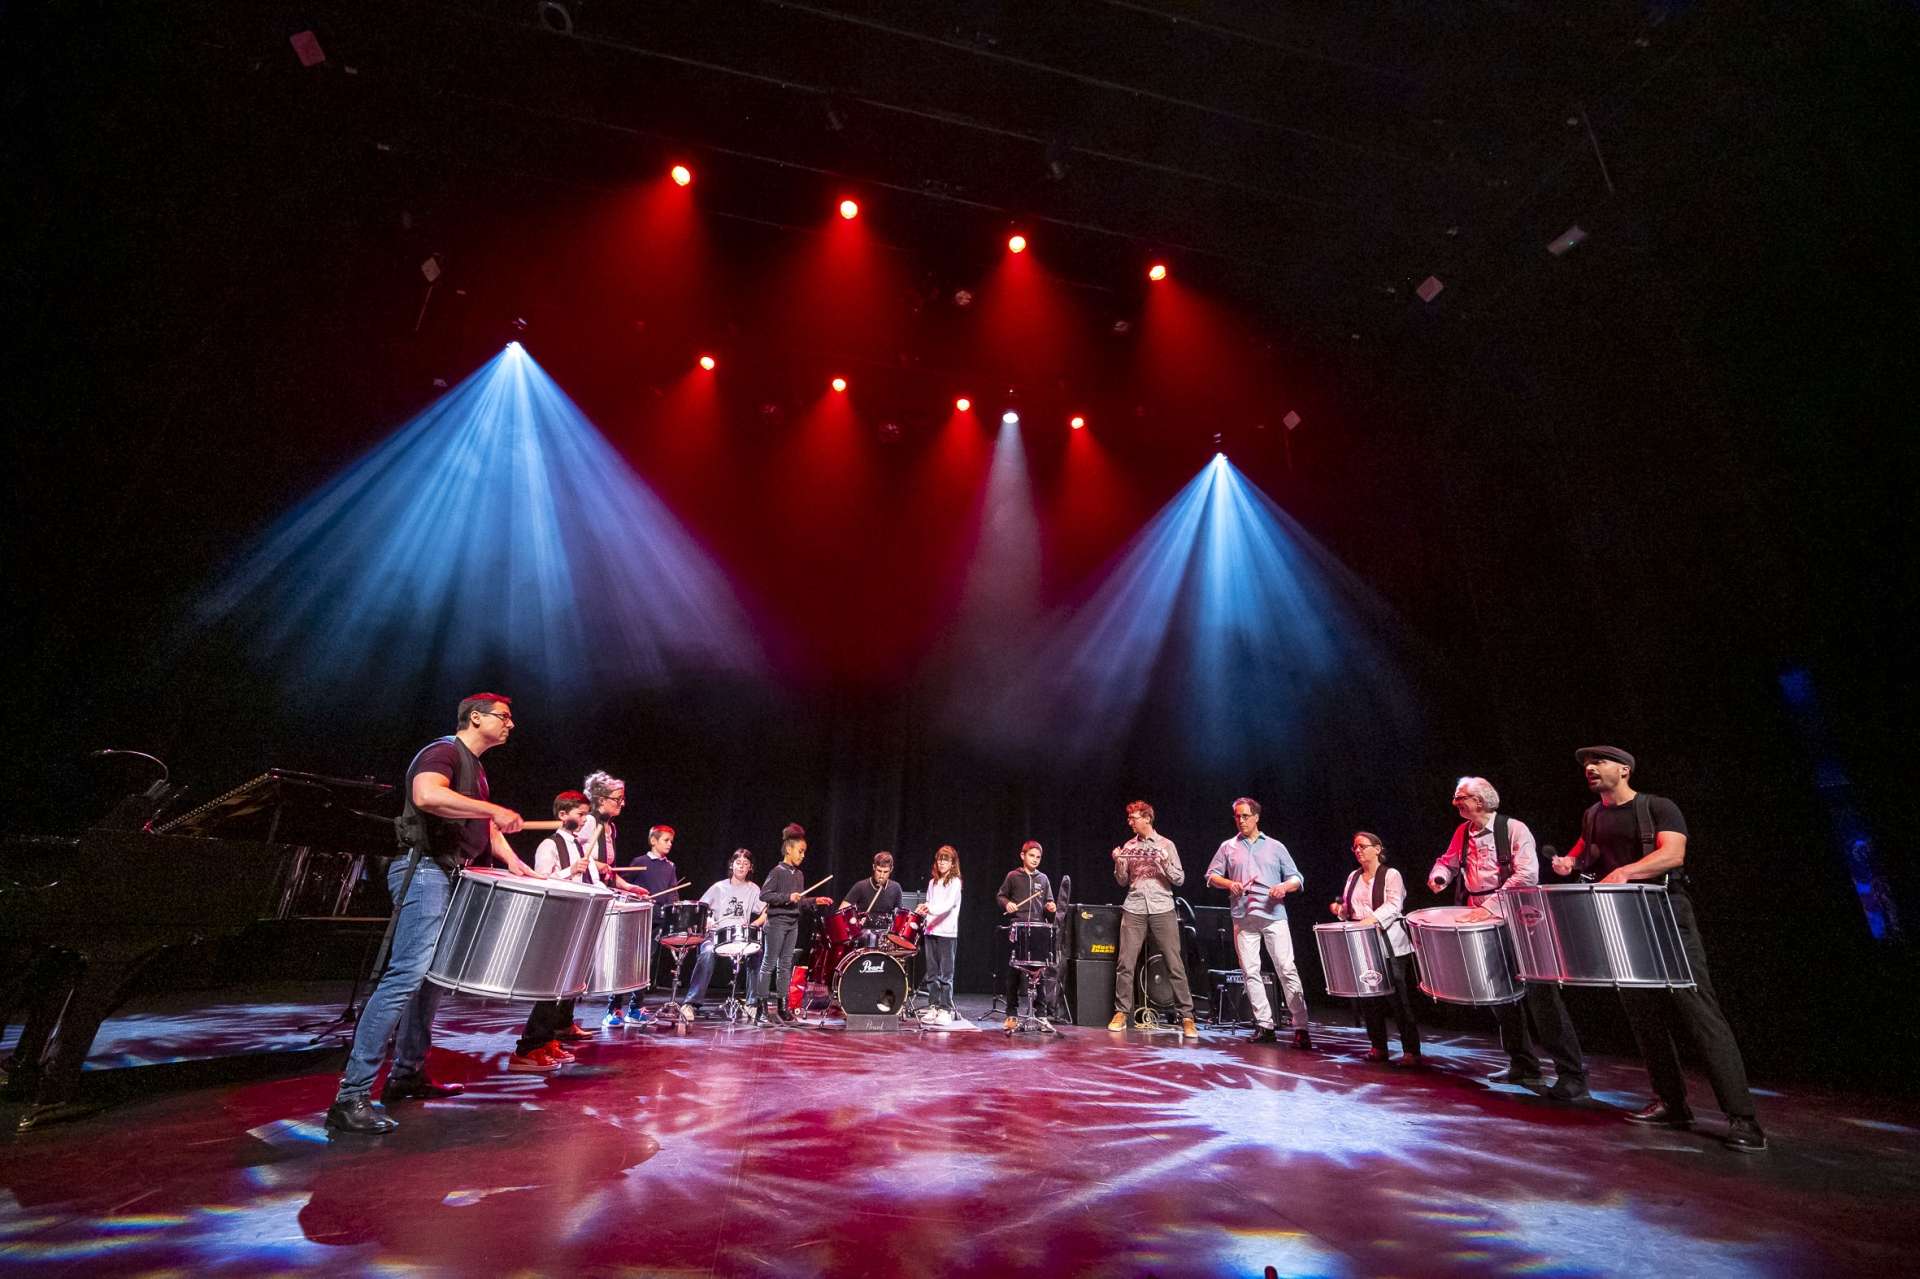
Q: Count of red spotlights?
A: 8